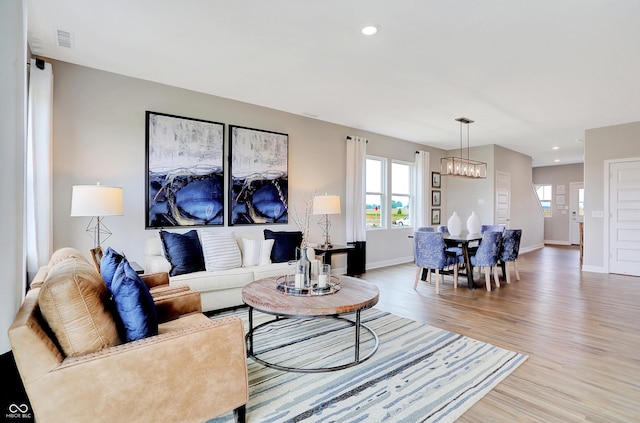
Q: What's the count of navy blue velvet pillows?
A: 4